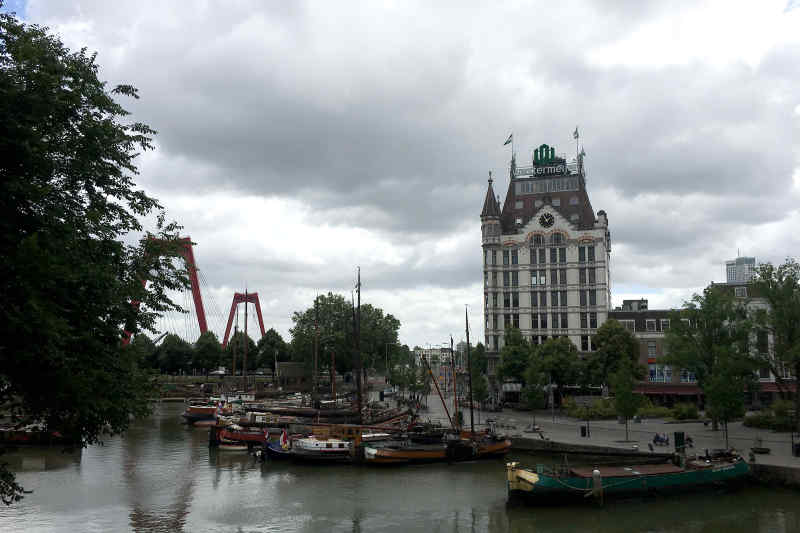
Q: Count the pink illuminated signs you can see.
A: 0